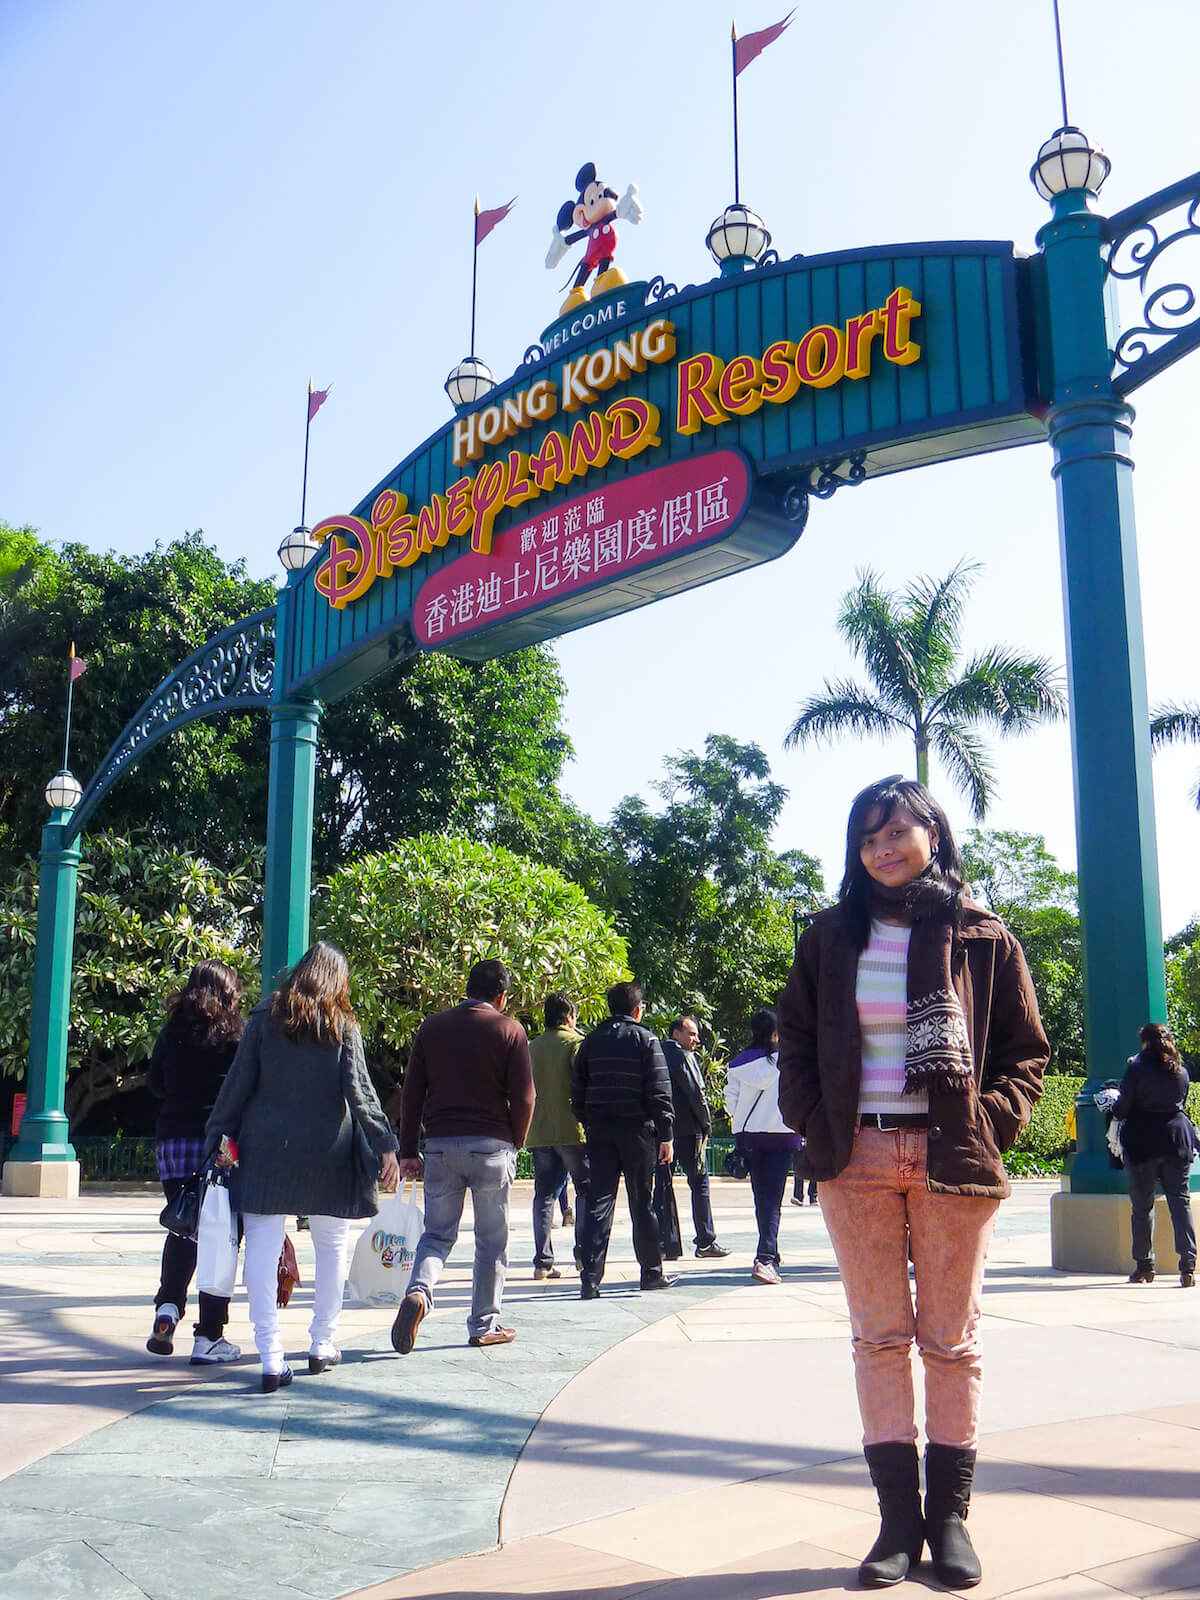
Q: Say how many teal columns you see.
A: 3